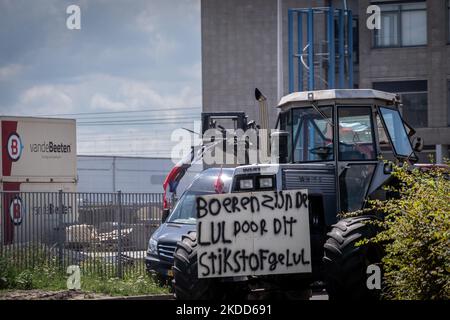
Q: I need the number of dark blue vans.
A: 1